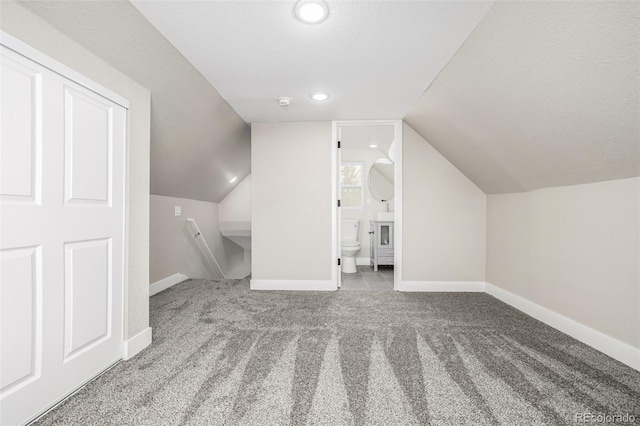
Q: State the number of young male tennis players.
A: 0